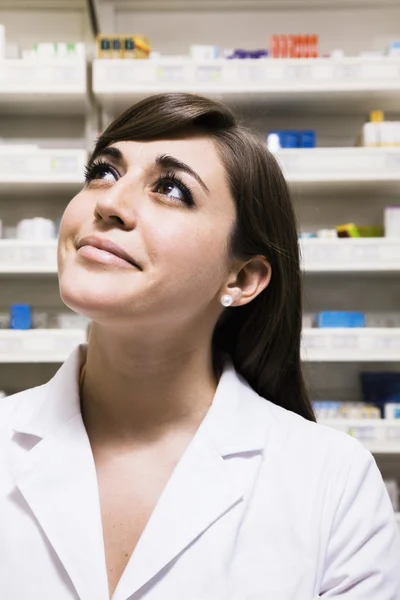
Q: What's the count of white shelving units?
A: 2